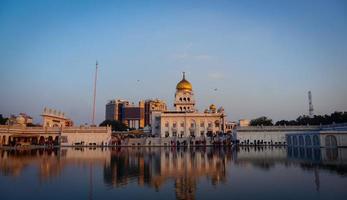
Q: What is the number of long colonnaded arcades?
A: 2